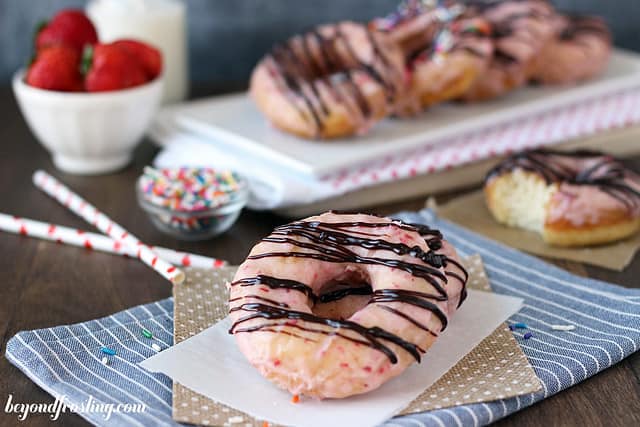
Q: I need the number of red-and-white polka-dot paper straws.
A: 2